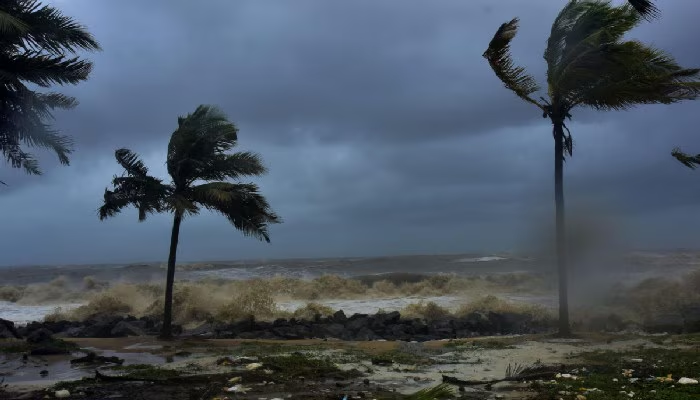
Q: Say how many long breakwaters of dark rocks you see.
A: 1